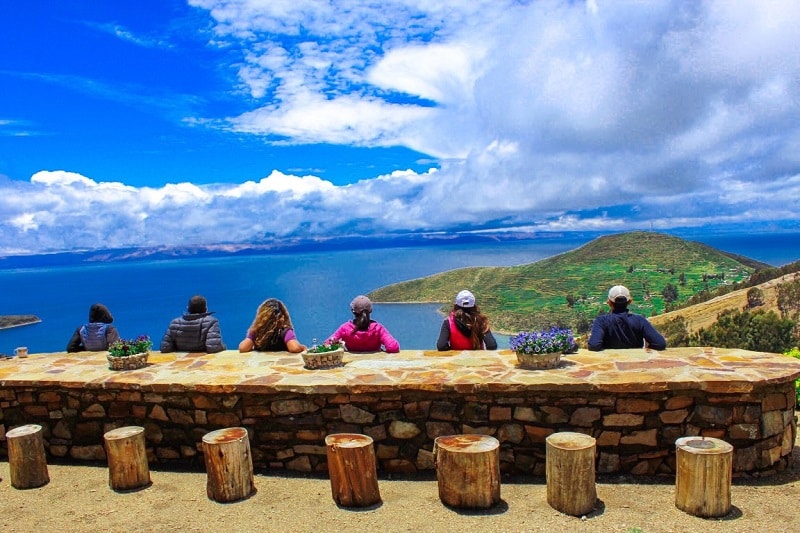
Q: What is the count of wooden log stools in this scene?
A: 7